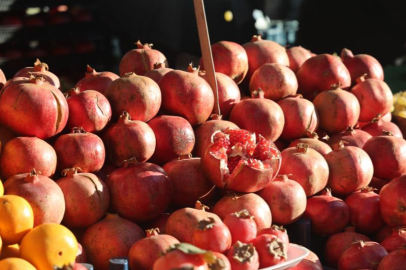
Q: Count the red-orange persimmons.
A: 7